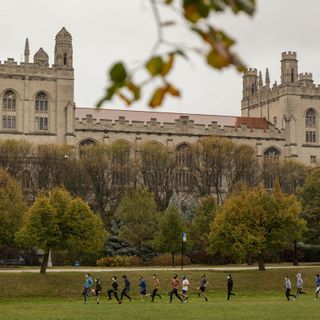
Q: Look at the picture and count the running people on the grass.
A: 13